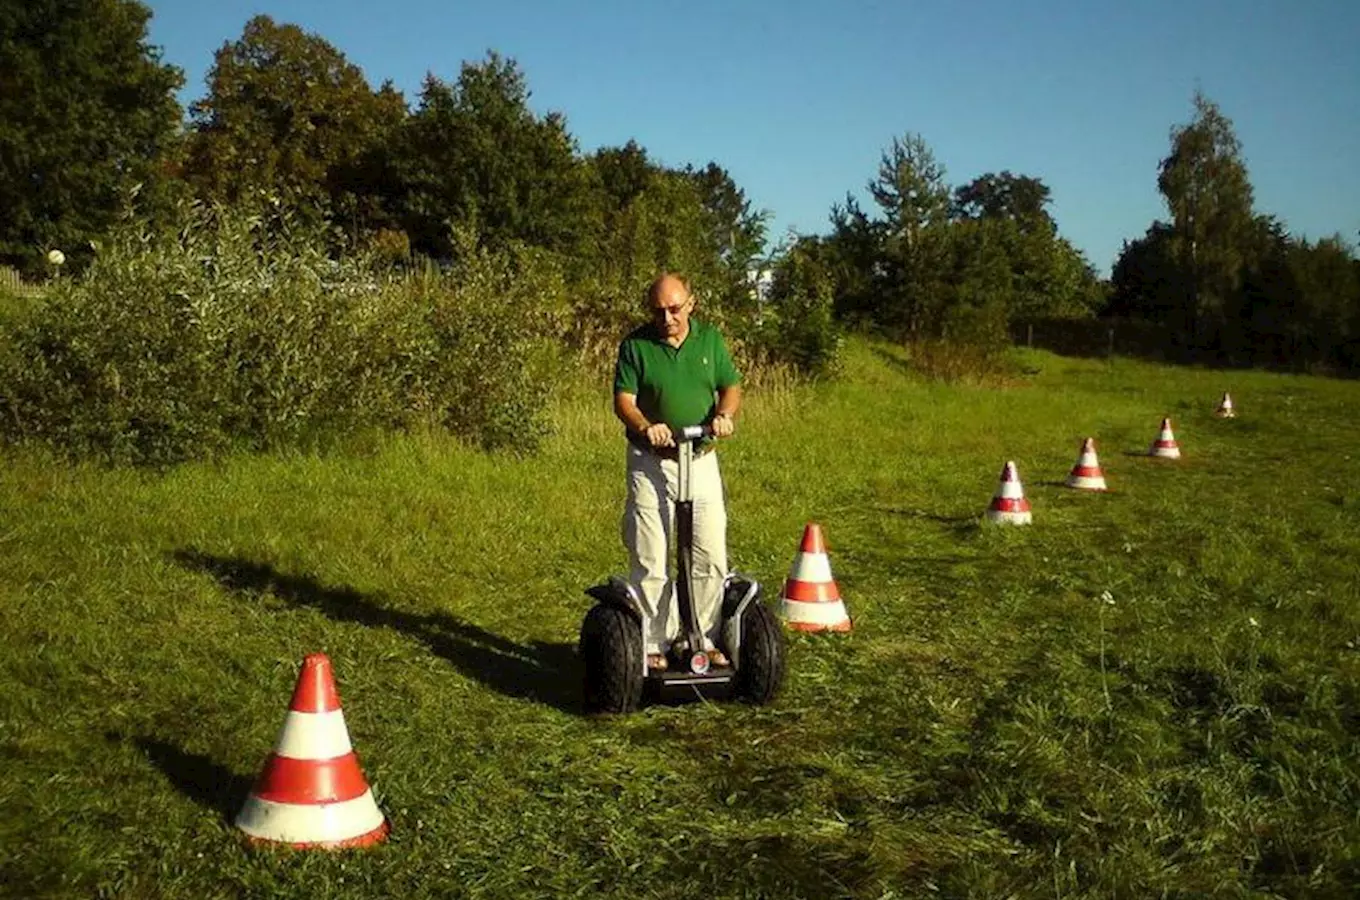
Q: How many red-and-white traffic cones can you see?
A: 6